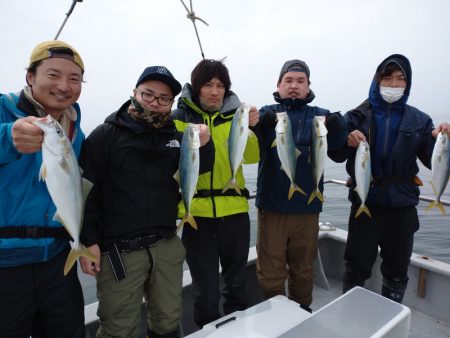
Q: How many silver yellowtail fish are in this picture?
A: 7